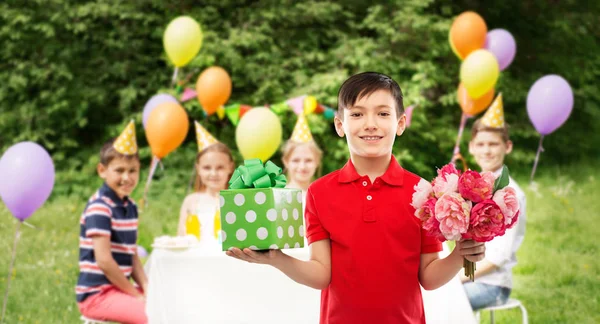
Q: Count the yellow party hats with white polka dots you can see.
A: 4